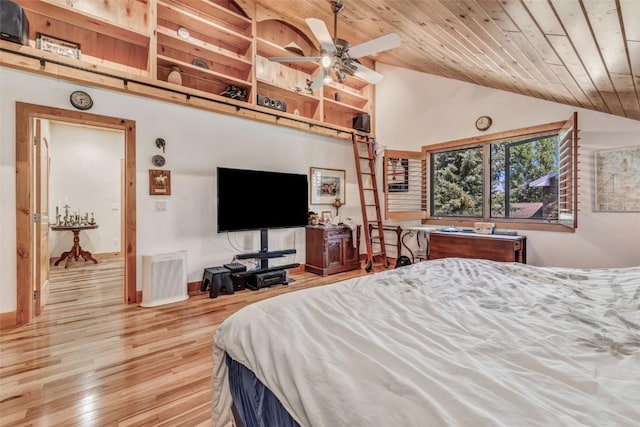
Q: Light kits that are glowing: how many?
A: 2